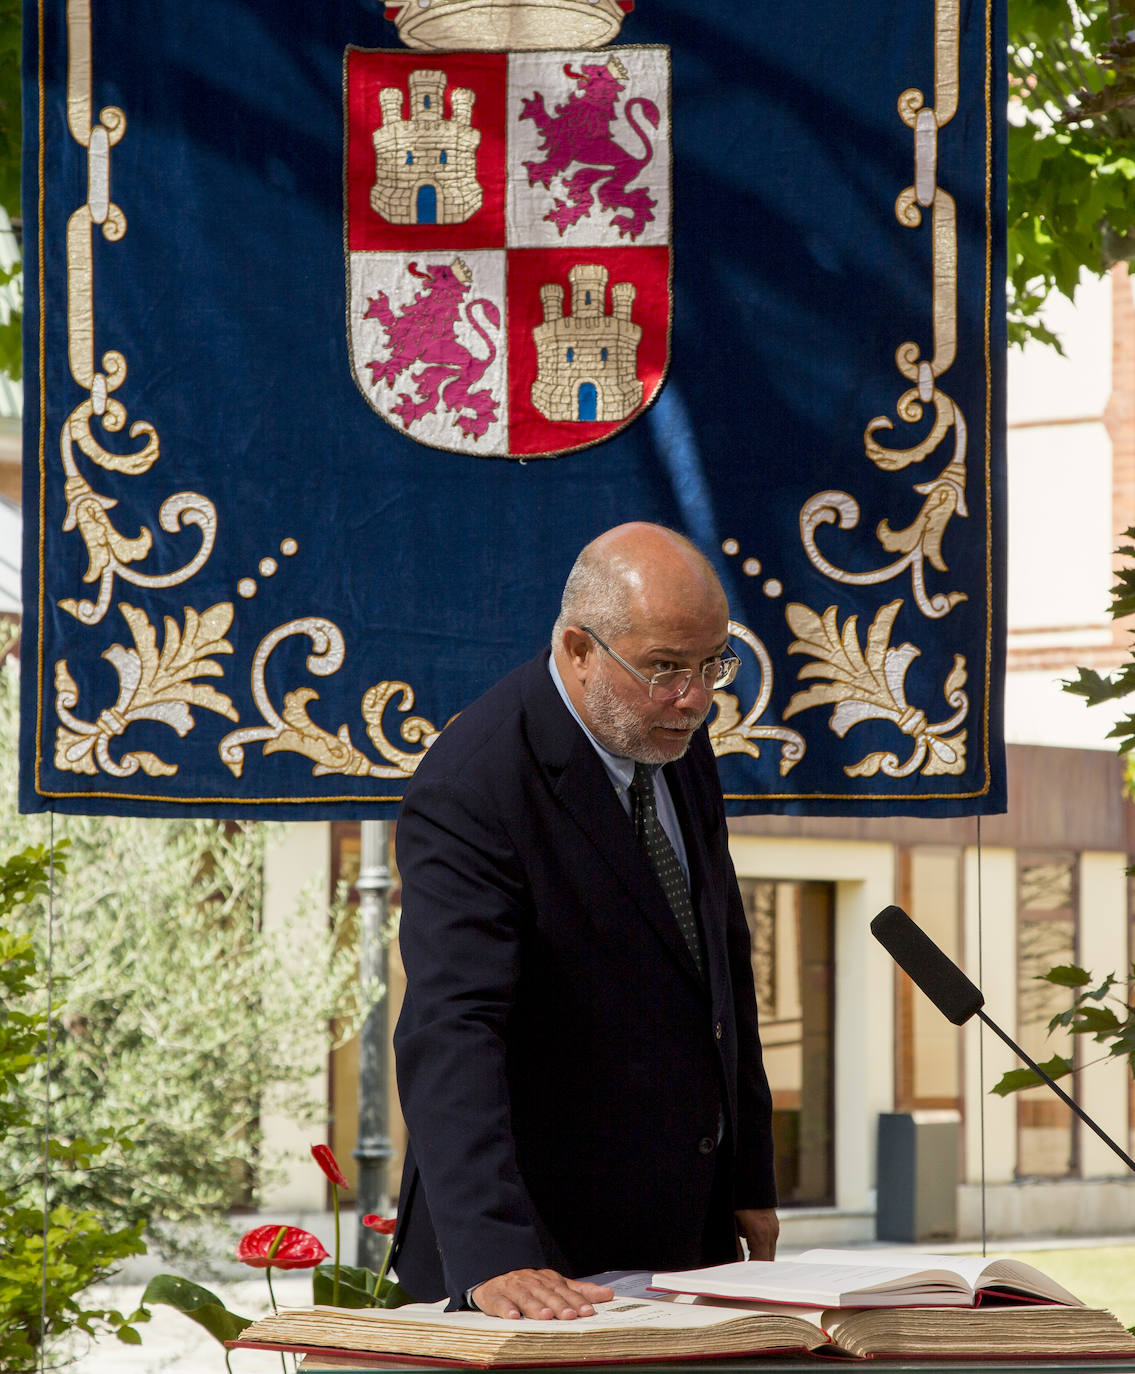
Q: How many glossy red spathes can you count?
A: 3